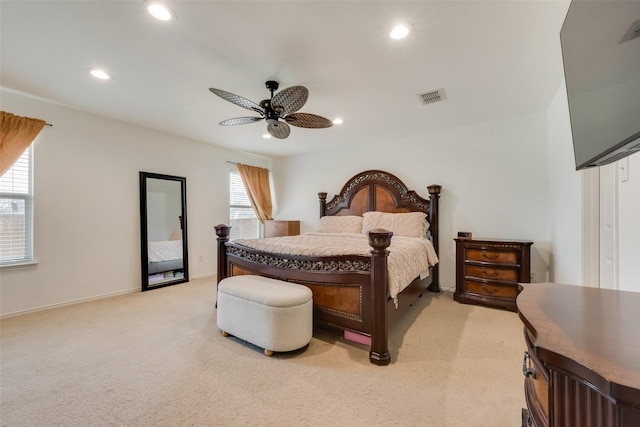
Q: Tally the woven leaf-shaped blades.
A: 5